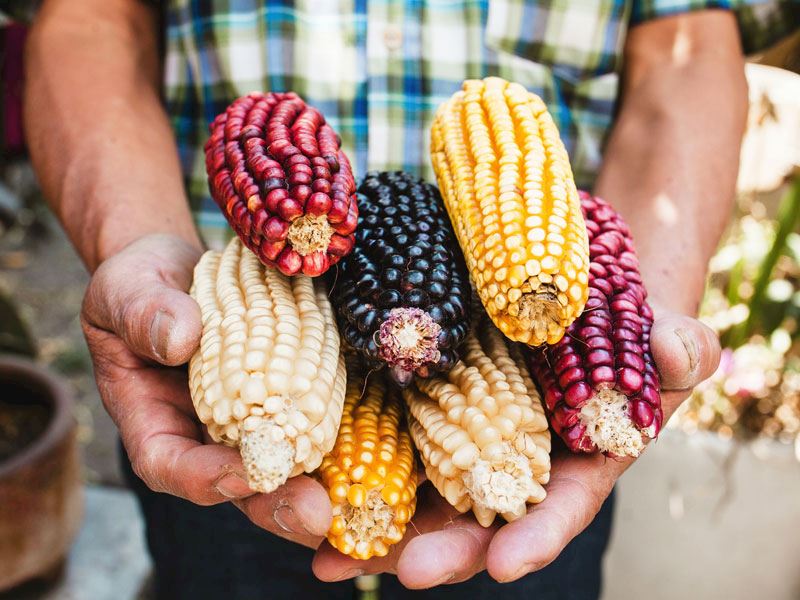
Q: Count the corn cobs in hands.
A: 7